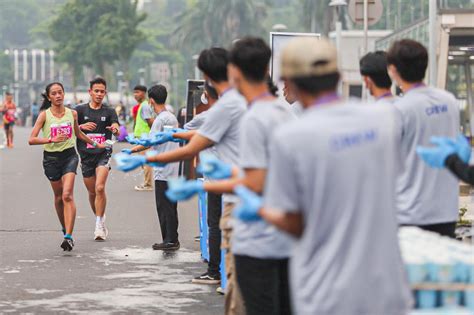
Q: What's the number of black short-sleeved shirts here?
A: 1